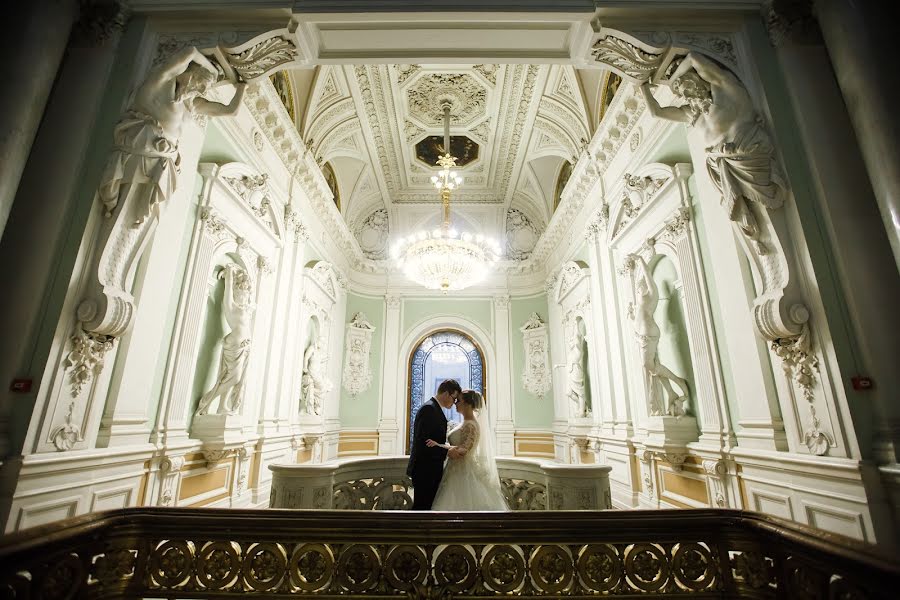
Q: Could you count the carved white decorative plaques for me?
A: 2